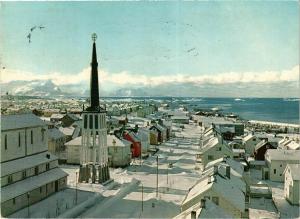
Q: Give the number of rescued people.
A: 0